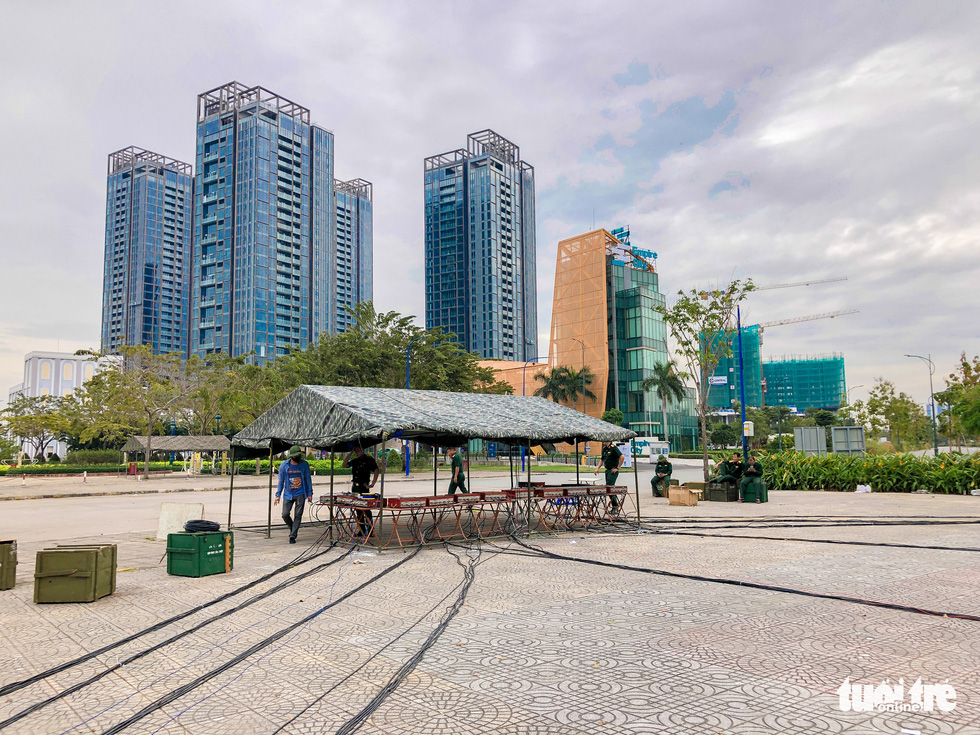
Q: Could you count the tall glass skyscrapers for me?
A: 4